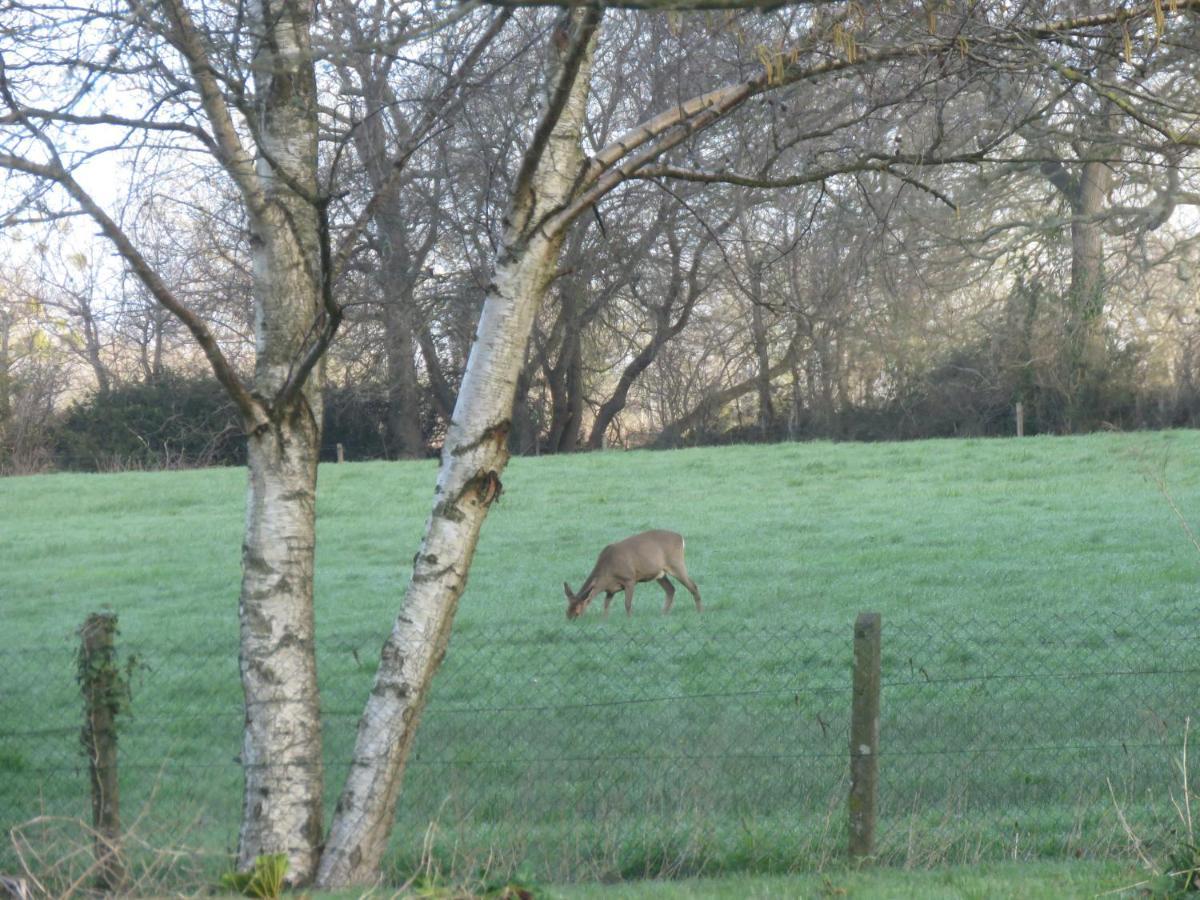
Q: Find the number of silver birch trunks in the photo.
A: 2